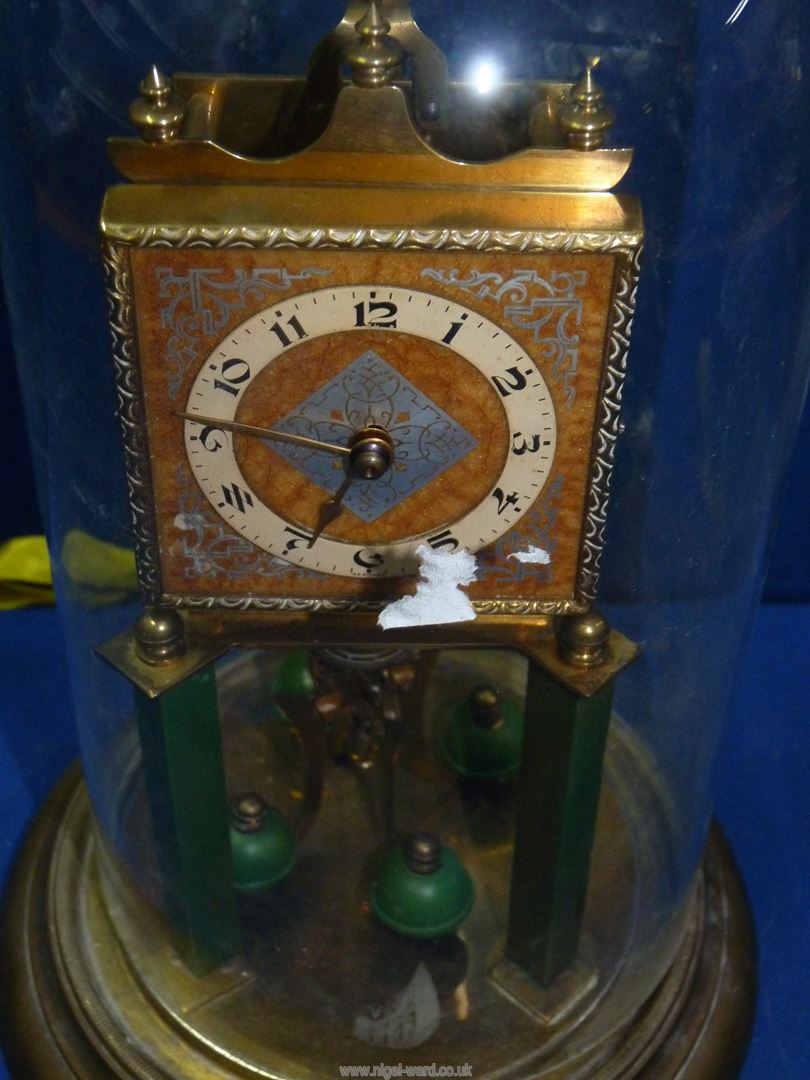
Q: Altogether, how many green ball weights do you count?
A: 4